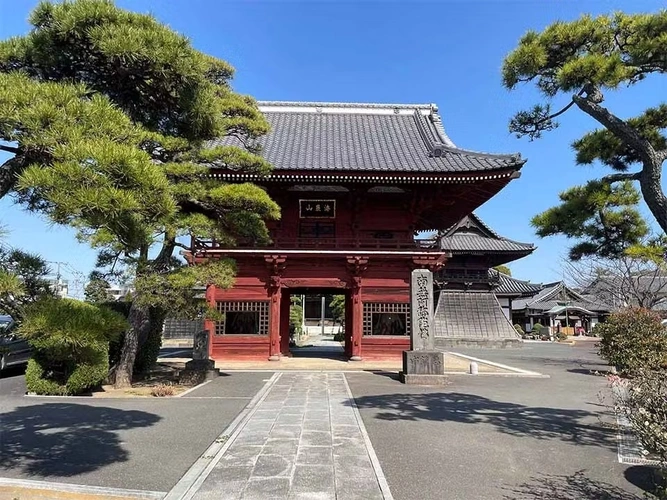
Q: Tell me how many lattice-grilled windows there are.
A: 2